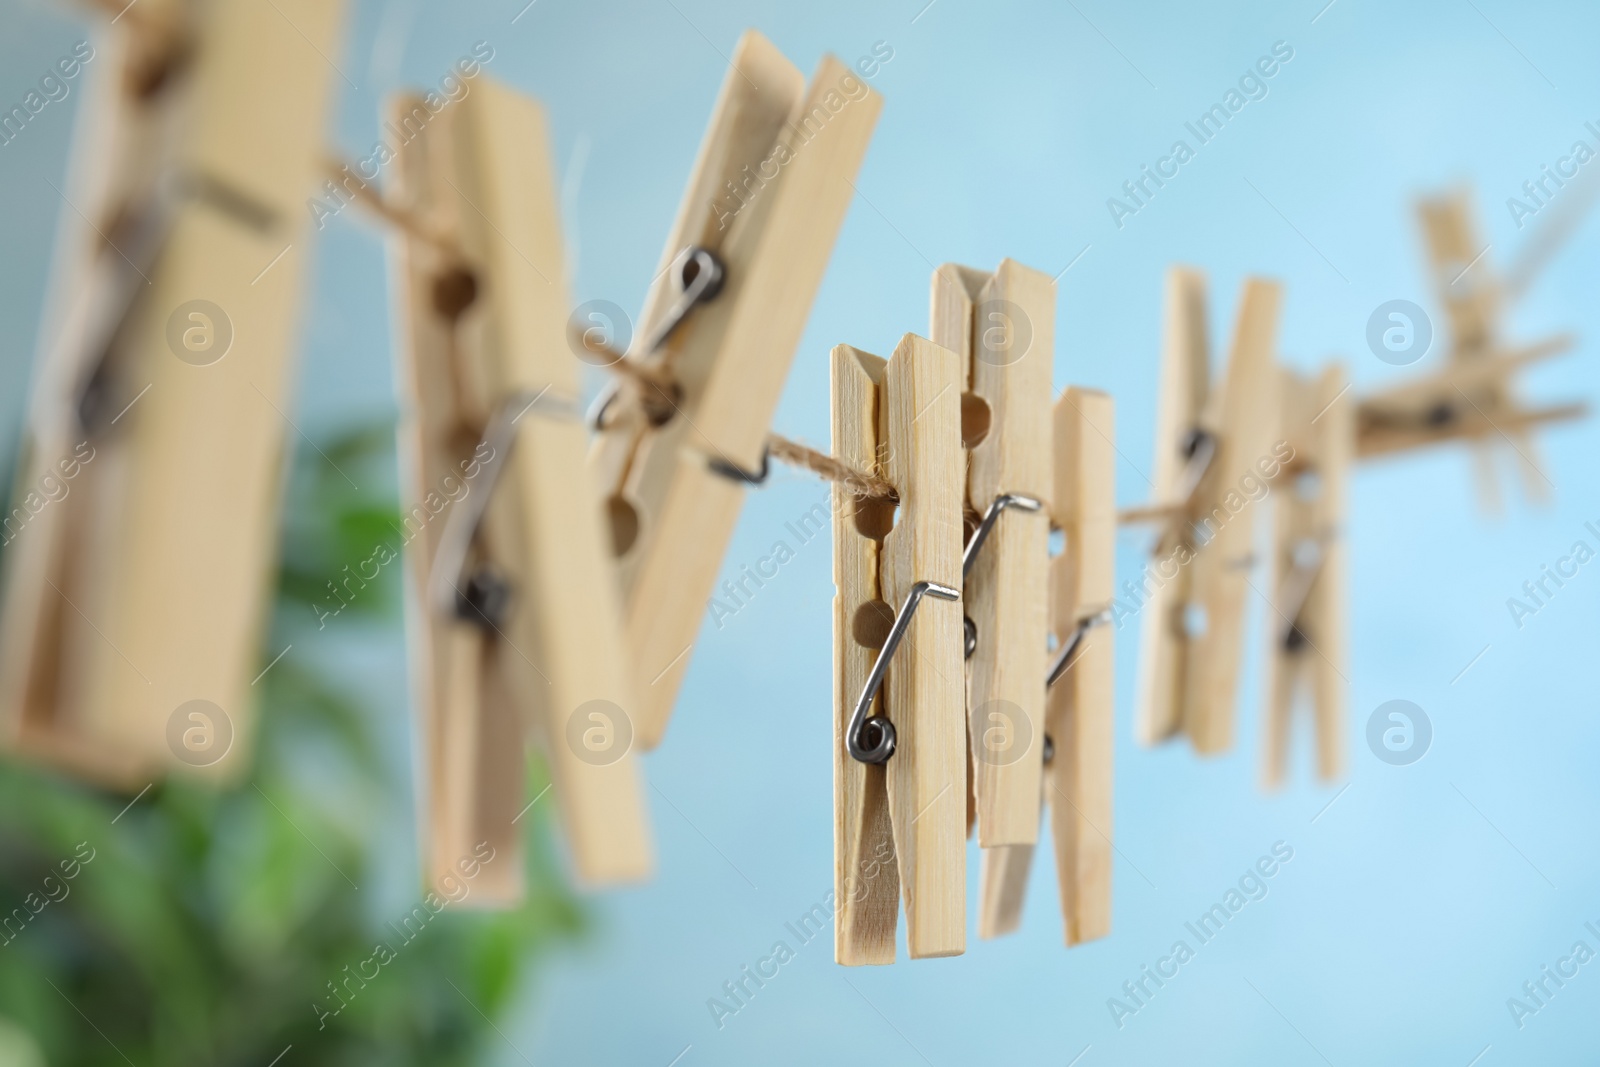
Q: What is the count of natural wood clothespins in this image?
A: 10